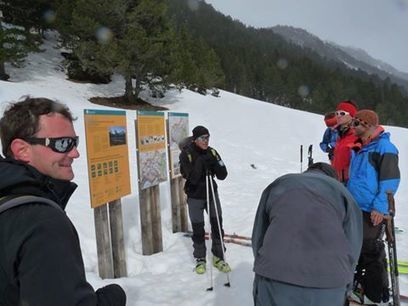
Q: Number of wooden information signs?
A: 3